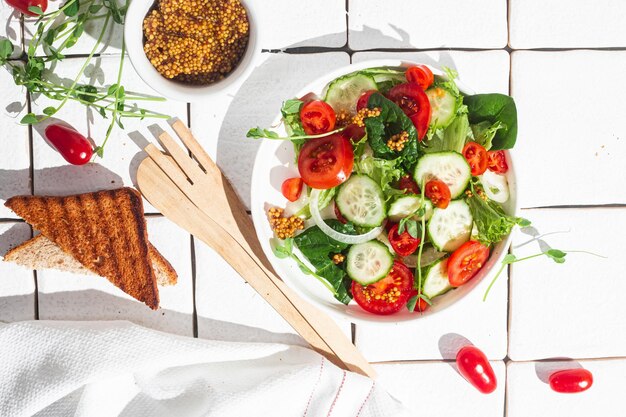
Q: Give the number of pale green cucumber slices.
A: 8